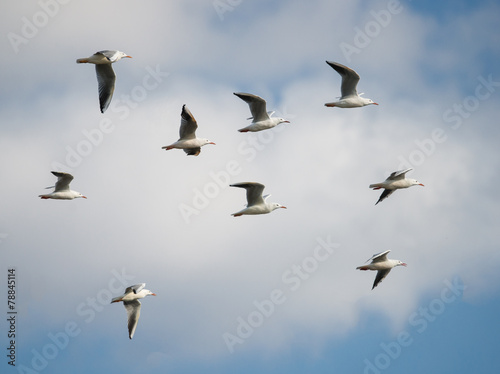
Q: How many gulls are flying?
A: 9